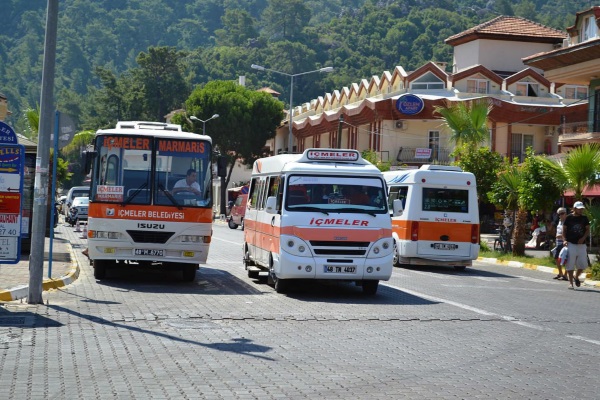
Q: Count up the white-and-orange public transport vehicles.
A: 3